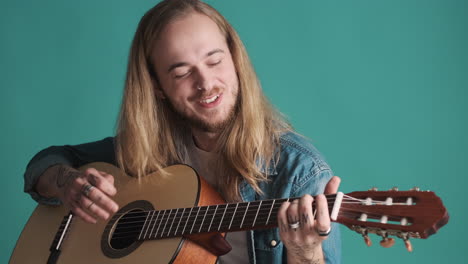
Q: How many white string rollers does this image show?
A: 6